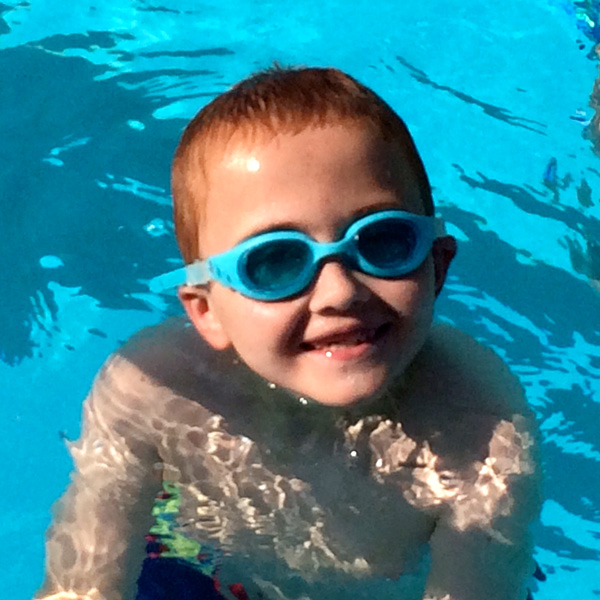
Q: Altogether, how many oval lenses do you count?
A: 2